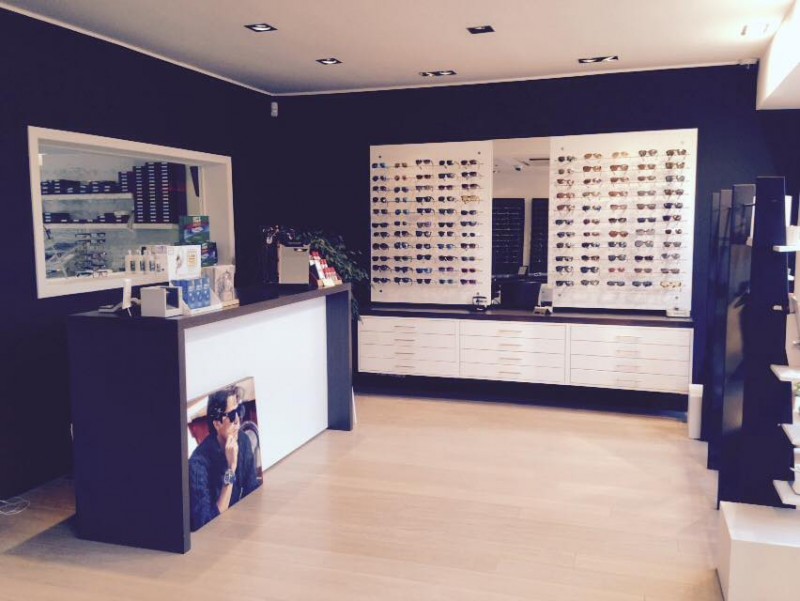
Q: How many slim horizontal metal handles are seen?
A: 12